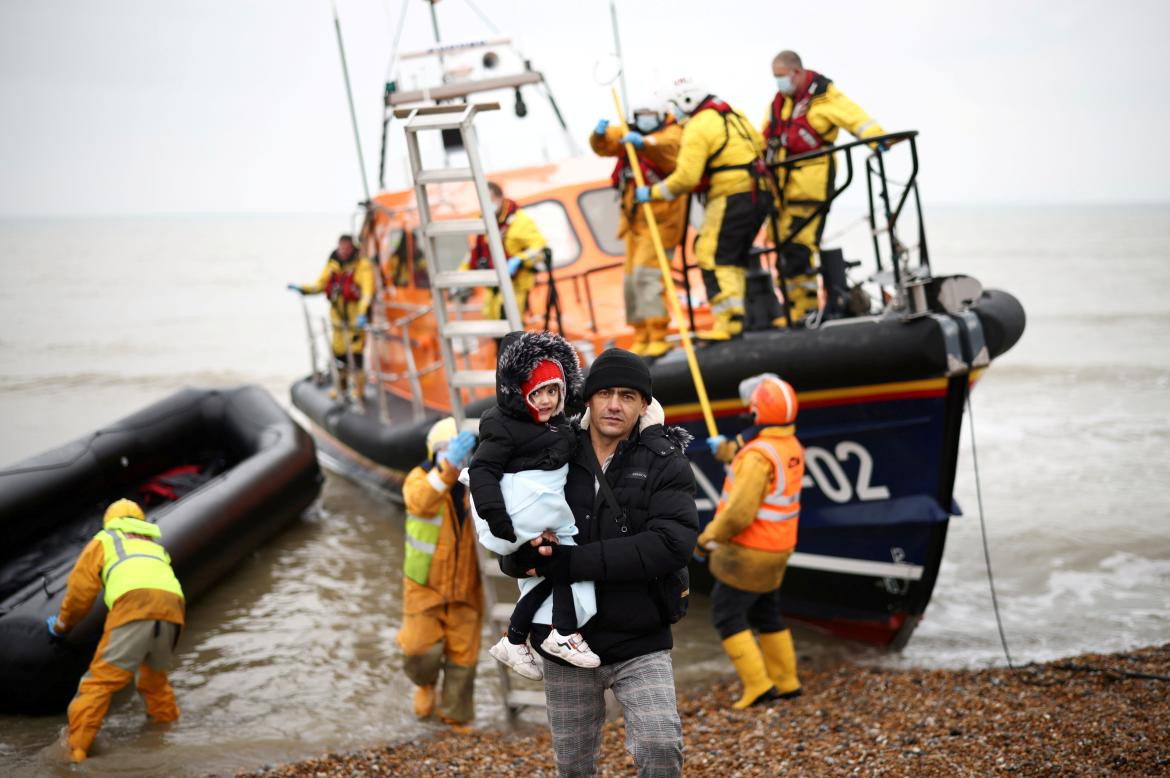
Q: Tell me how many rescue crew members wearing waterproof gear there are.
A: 8